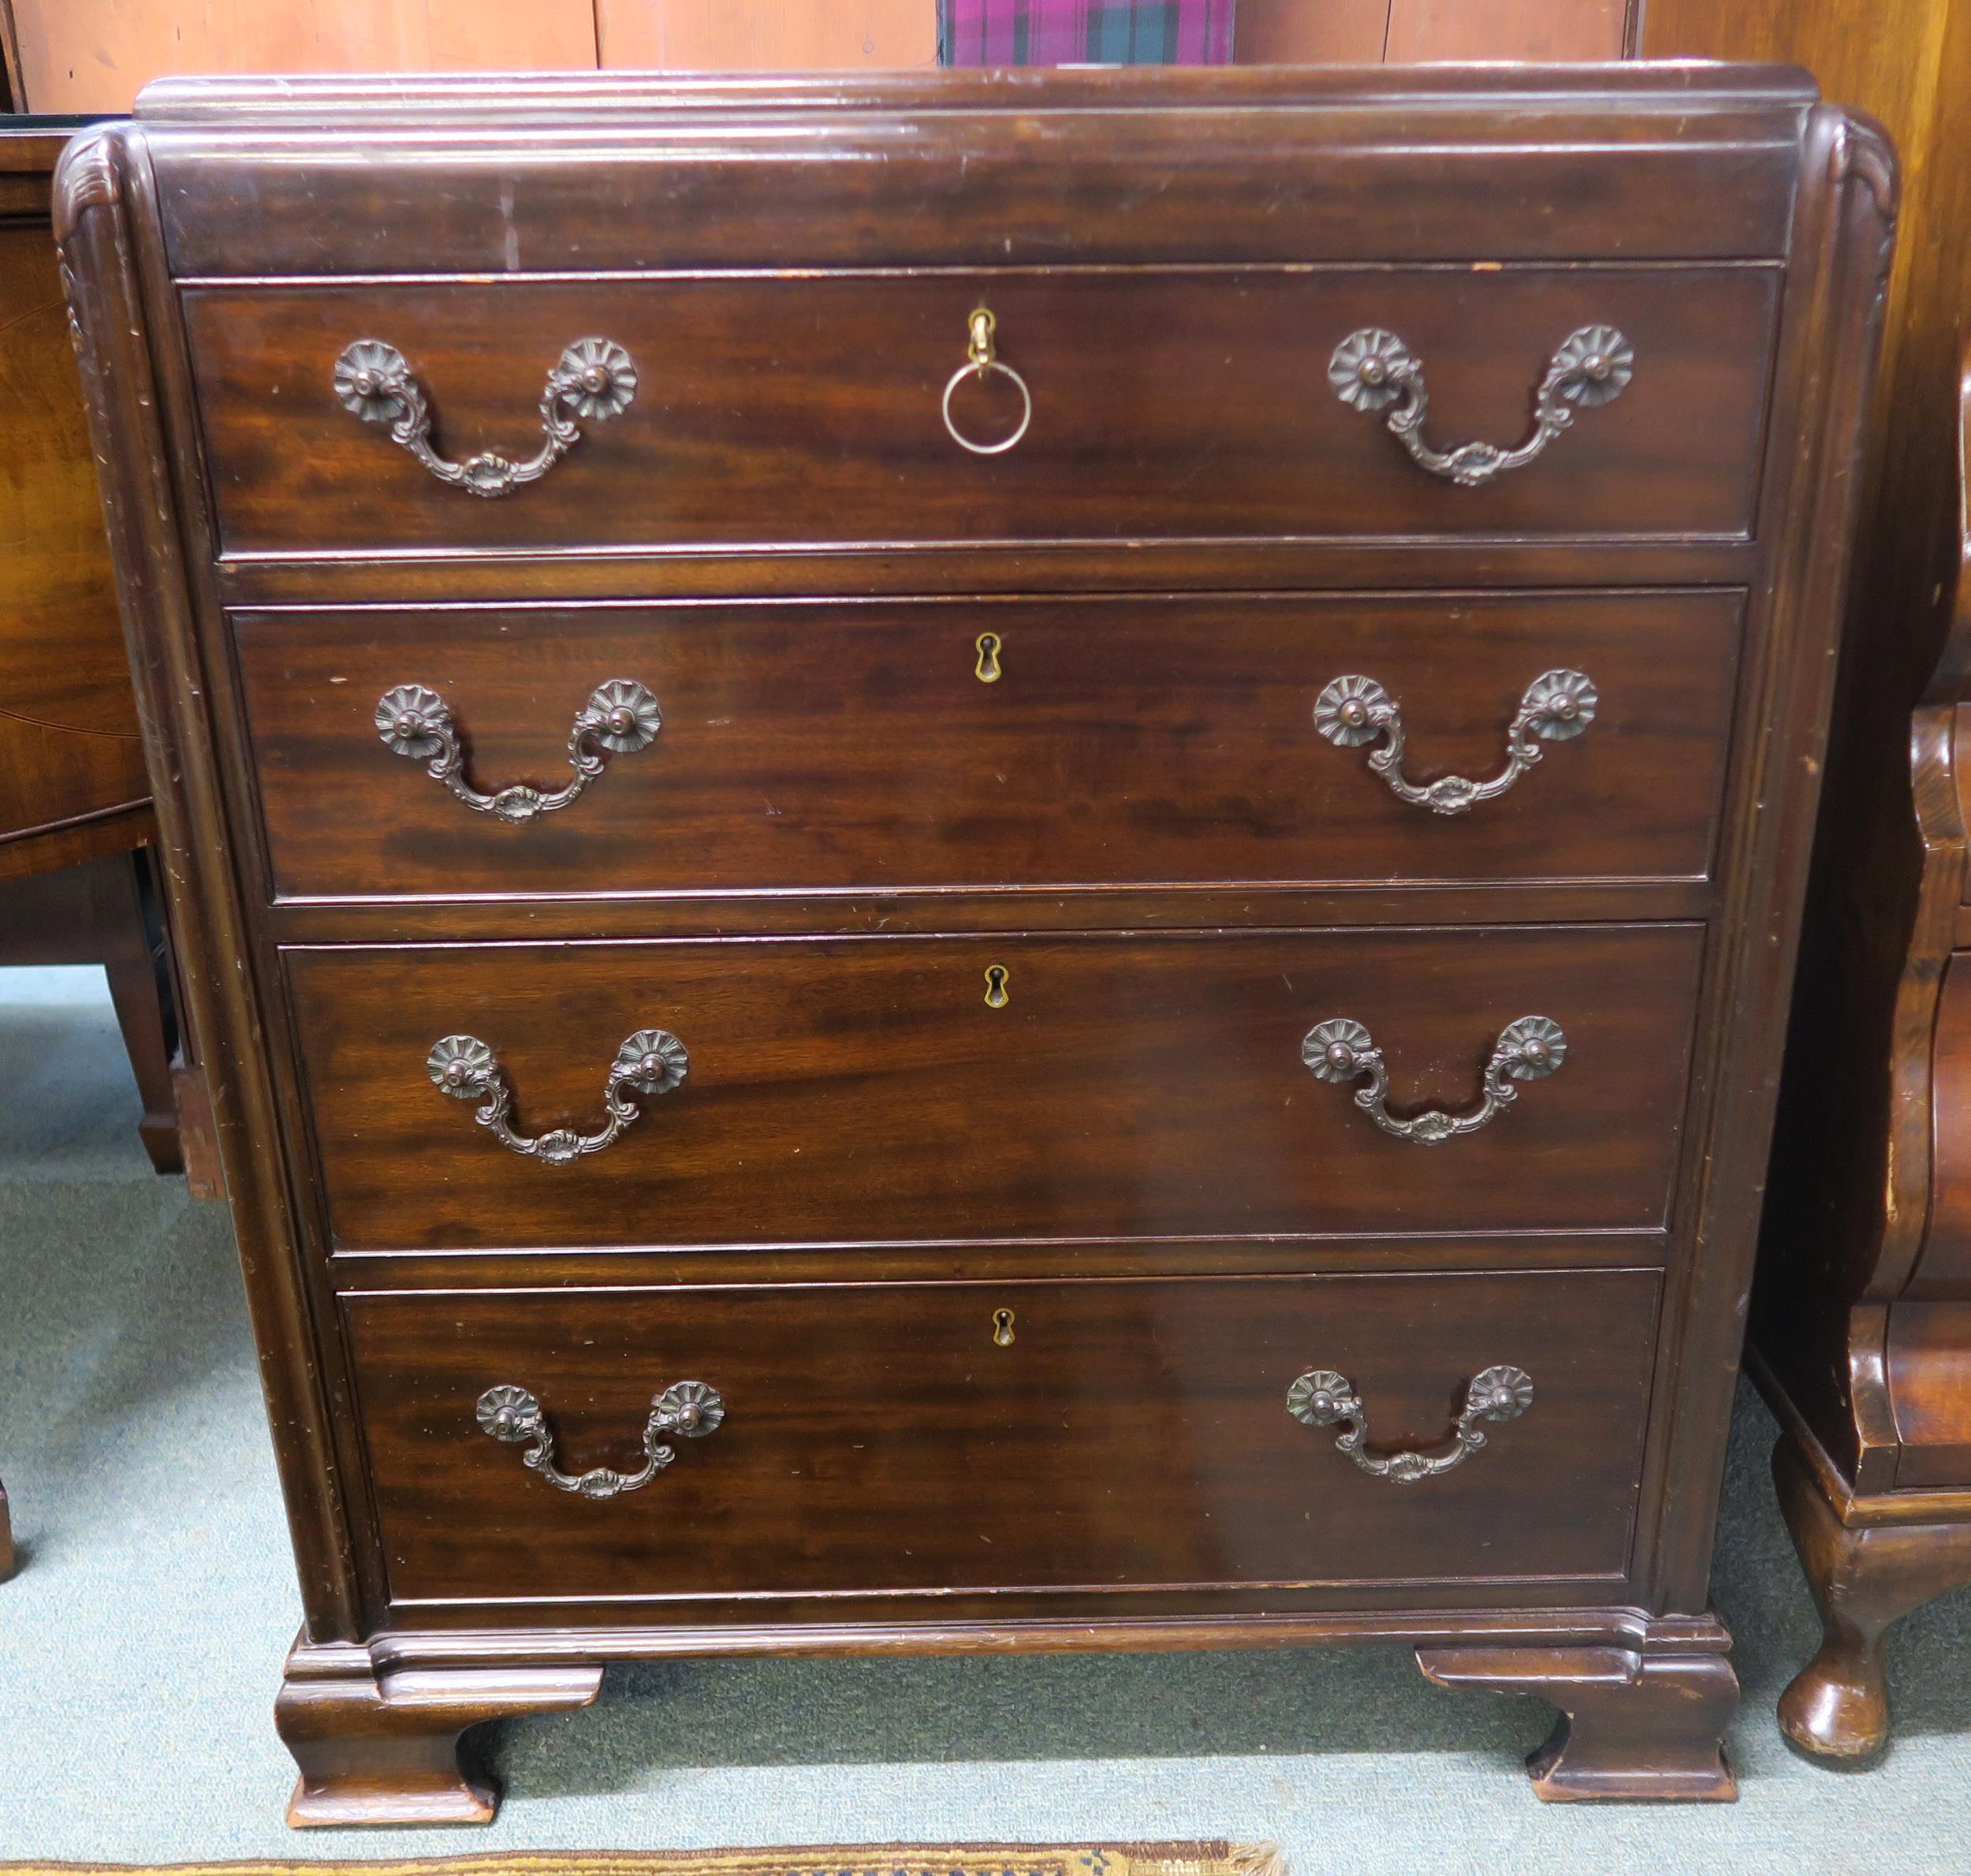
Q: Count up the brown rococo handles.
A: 8